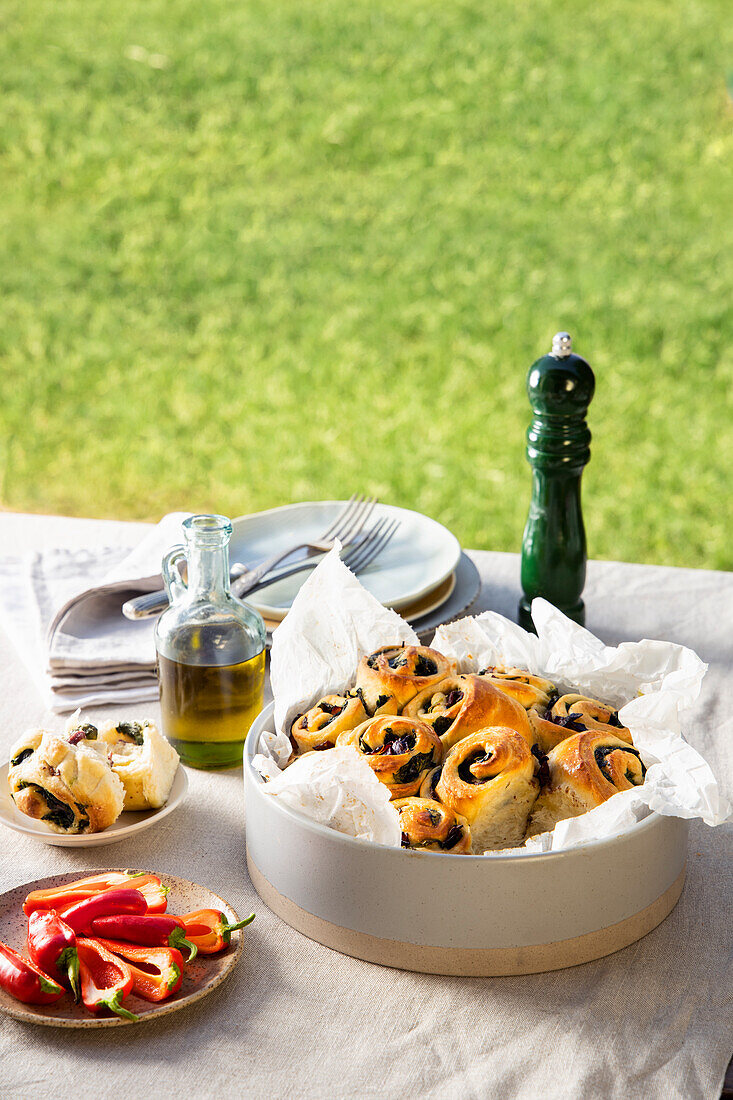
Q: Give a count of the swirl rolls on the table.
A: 11